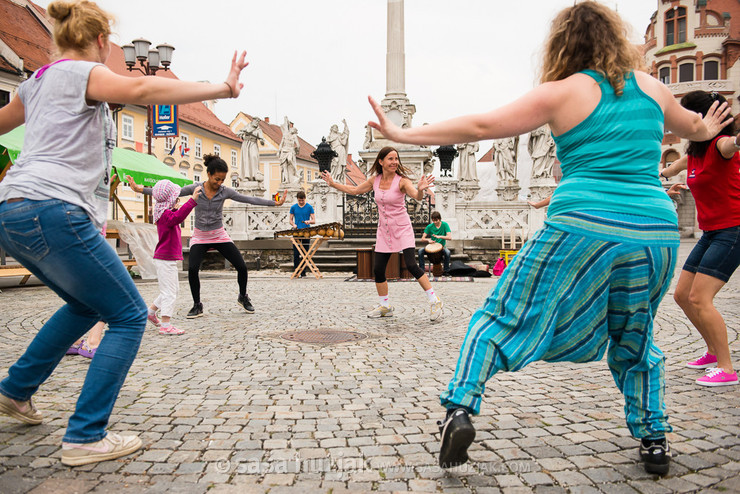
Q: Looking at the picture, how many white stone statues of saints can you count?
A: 6